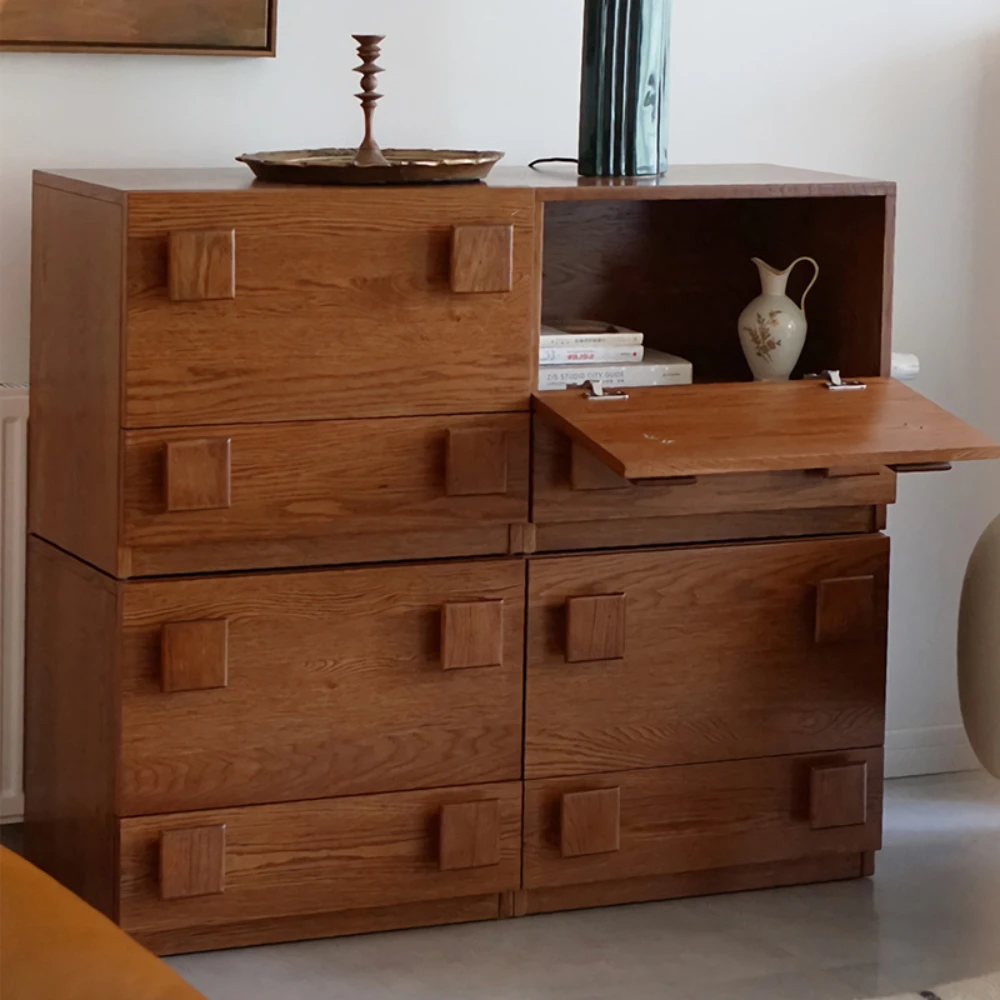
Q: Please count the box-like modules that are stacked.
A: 4